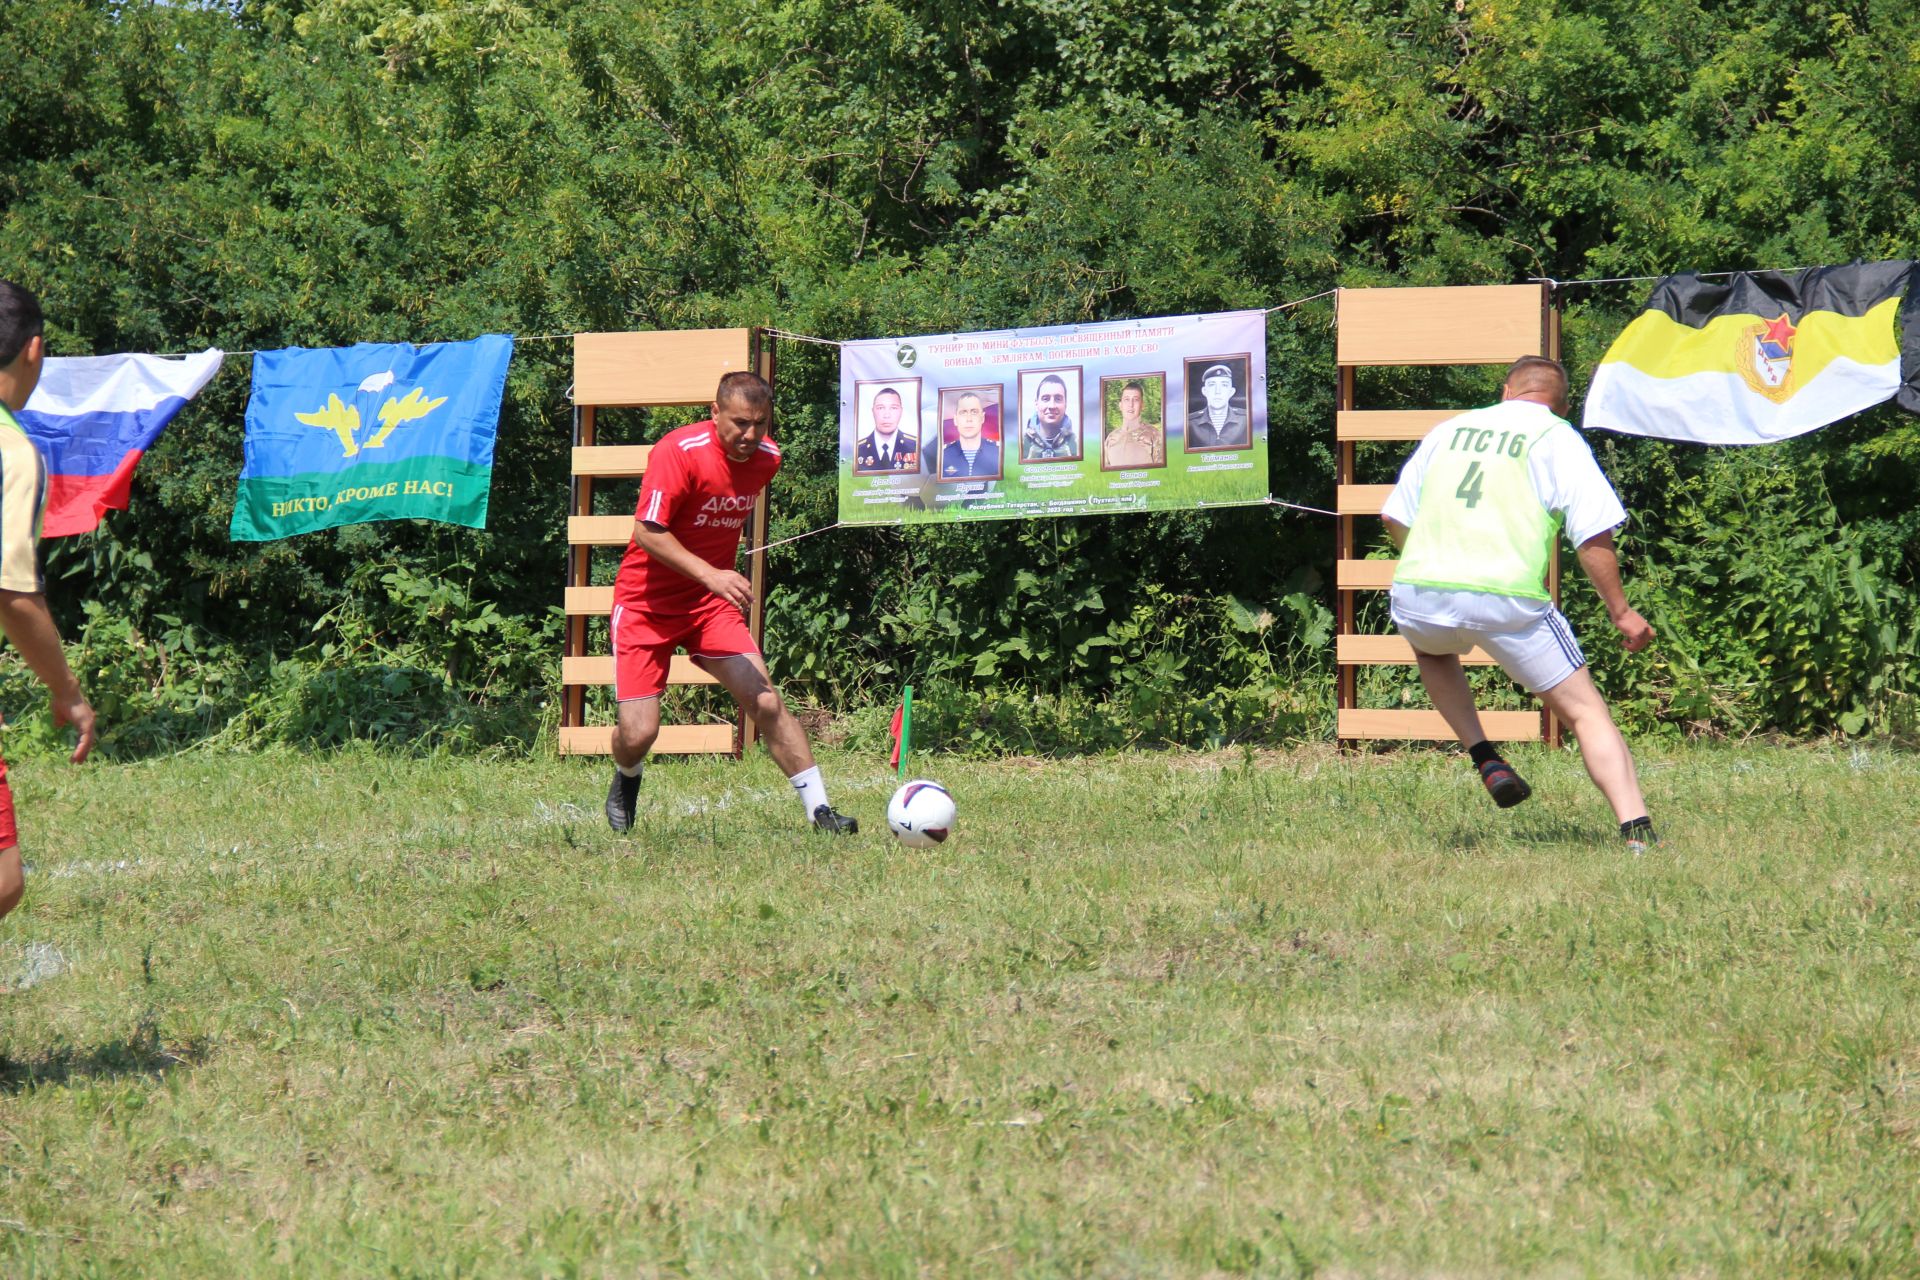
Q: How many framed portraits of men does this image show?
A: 5